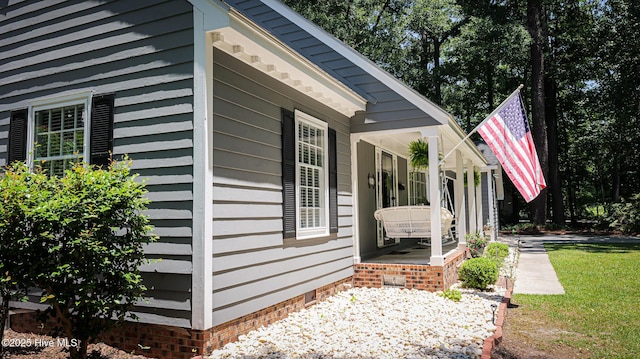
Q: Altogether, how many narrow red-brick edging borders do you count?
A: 1